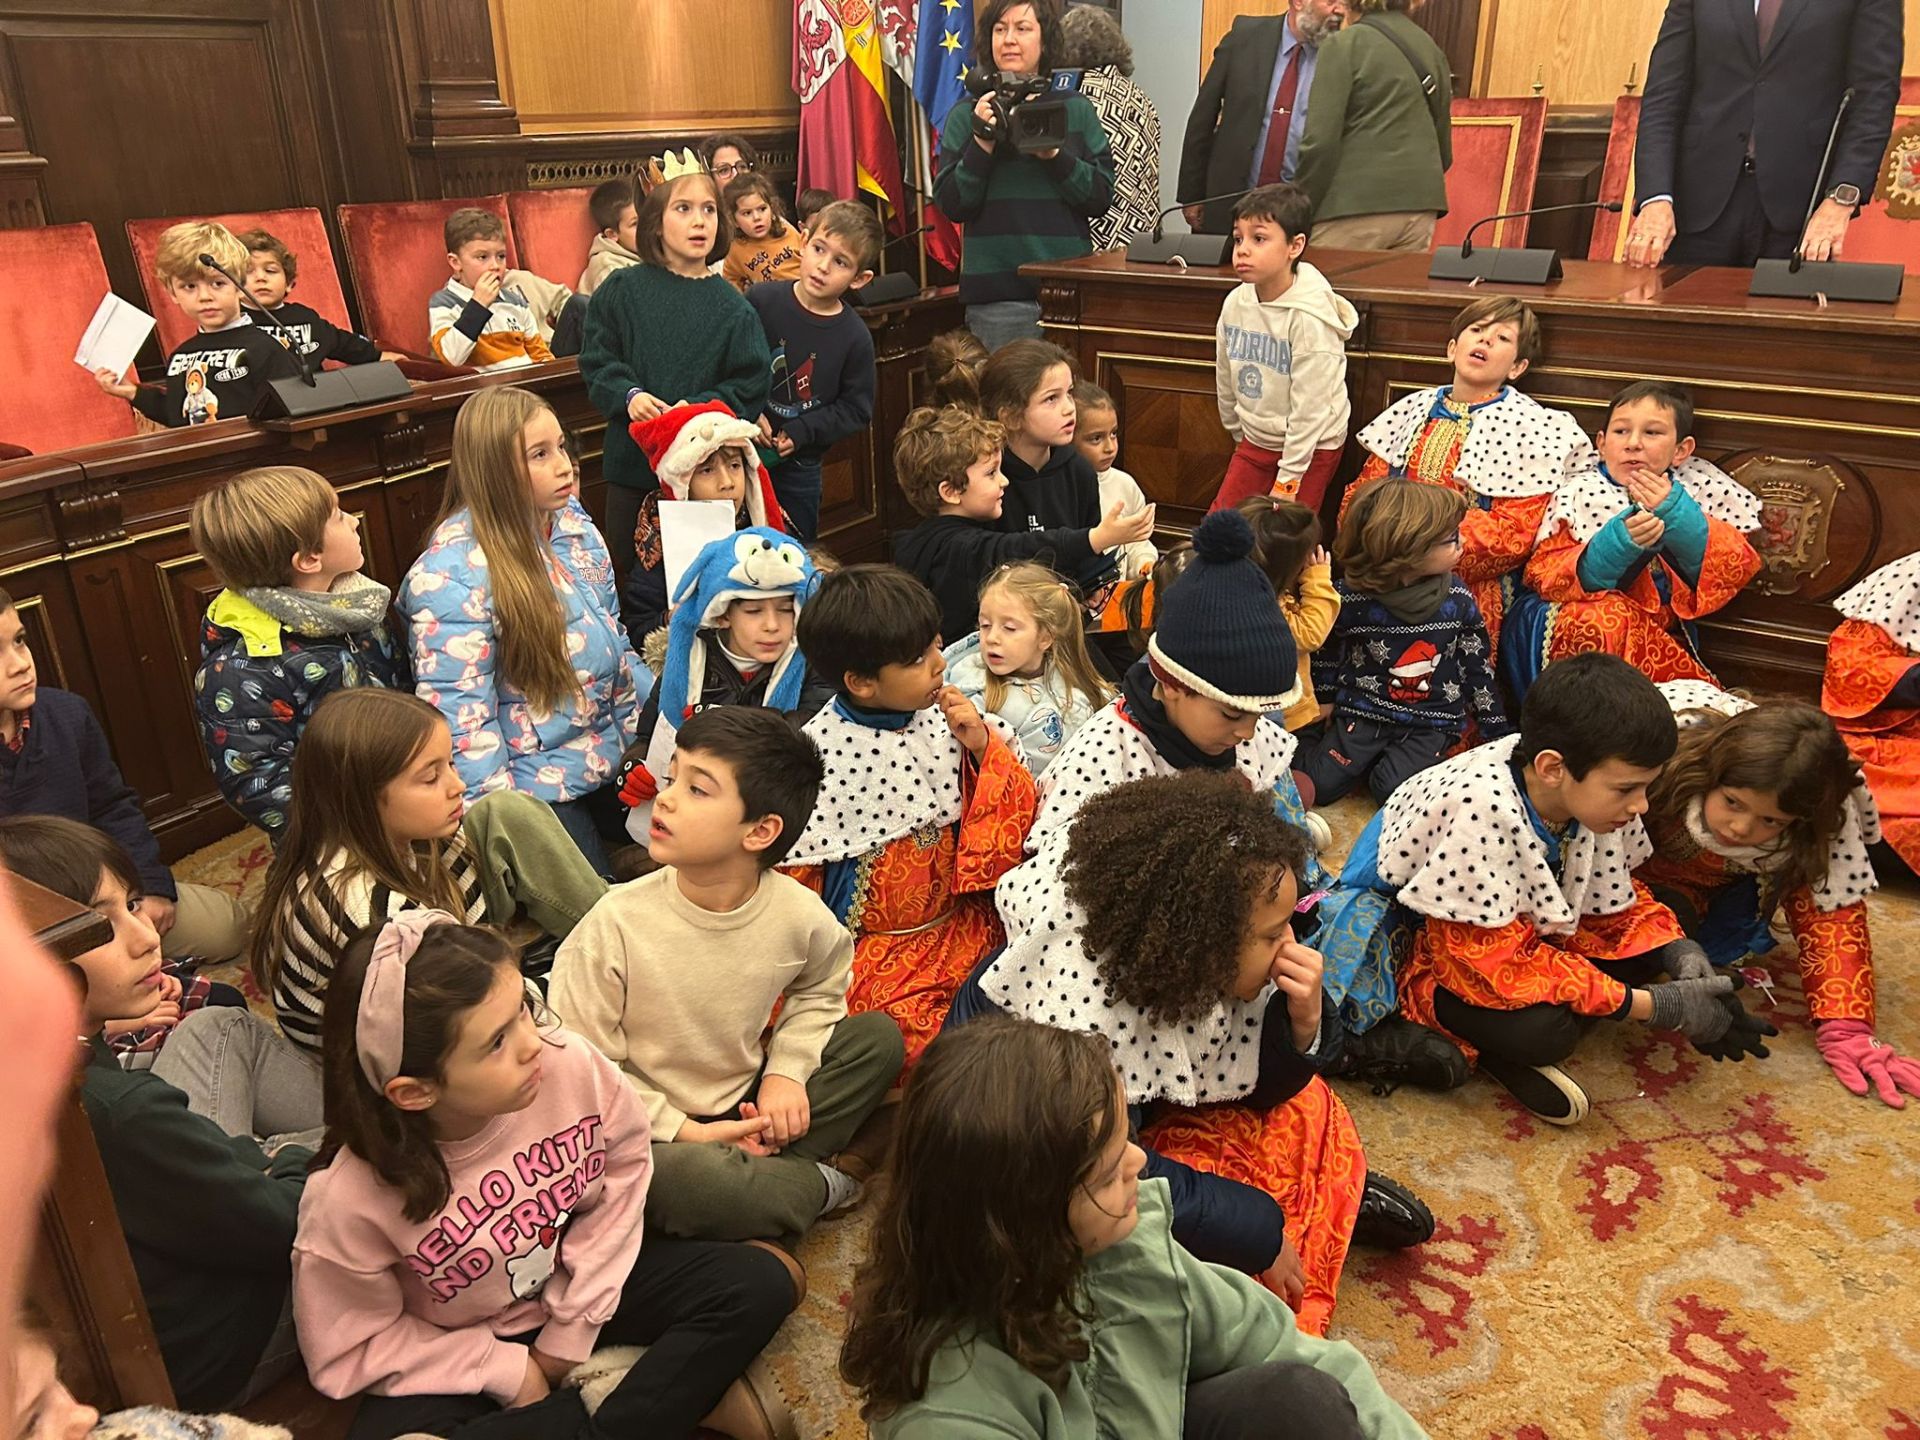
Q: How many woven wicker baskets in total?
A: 0